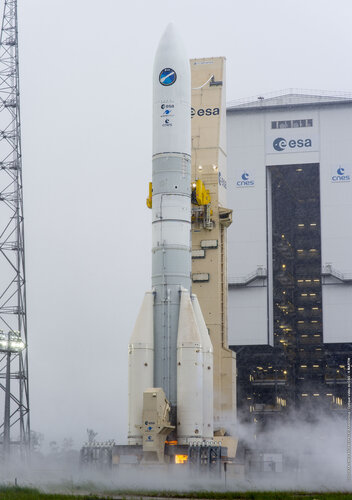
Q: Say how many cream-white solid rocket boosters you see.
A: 3